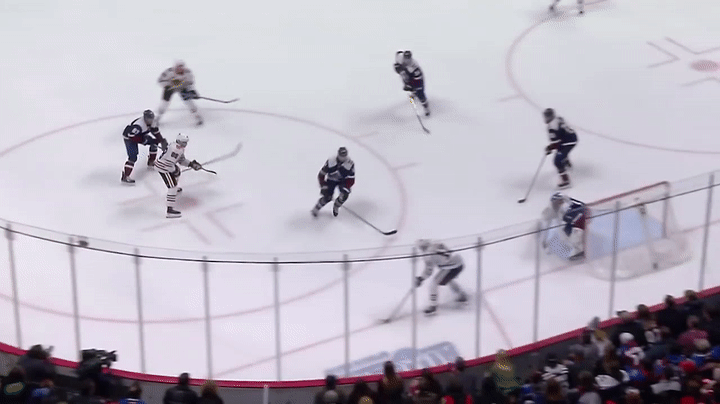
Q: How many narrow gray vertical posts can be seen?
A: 11